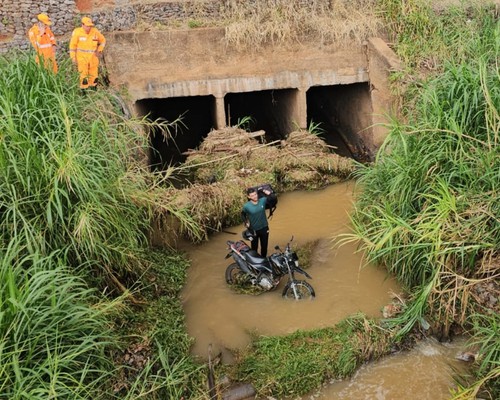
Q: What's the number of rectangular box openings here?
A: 3